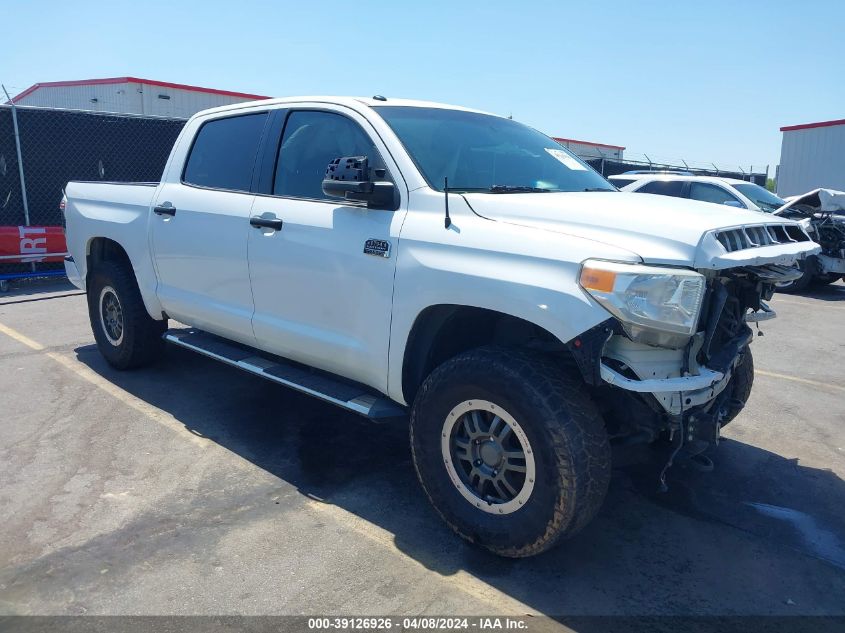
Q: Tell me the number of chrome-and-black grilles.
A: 0